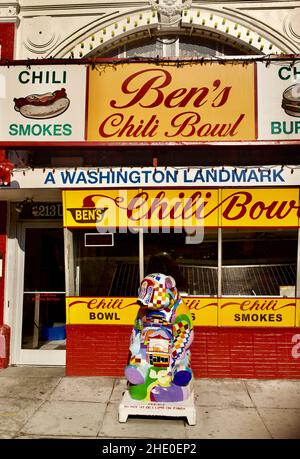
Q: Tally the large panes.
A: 3